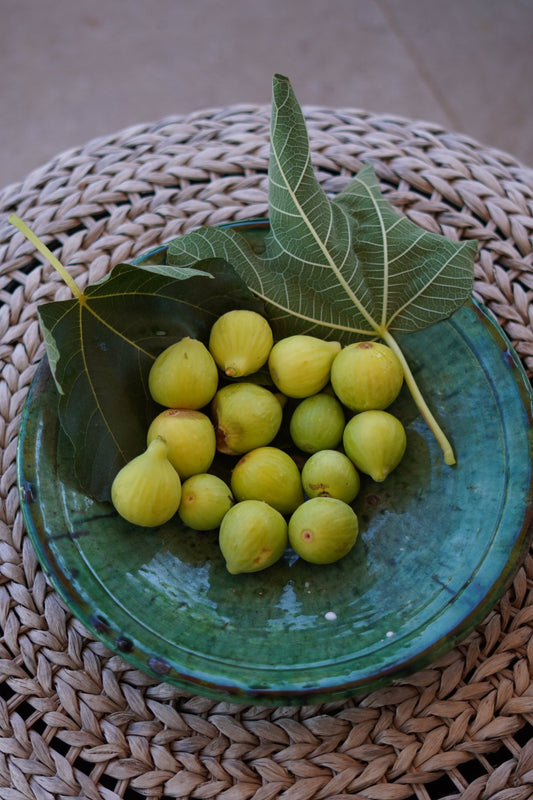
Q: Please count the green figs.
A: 14